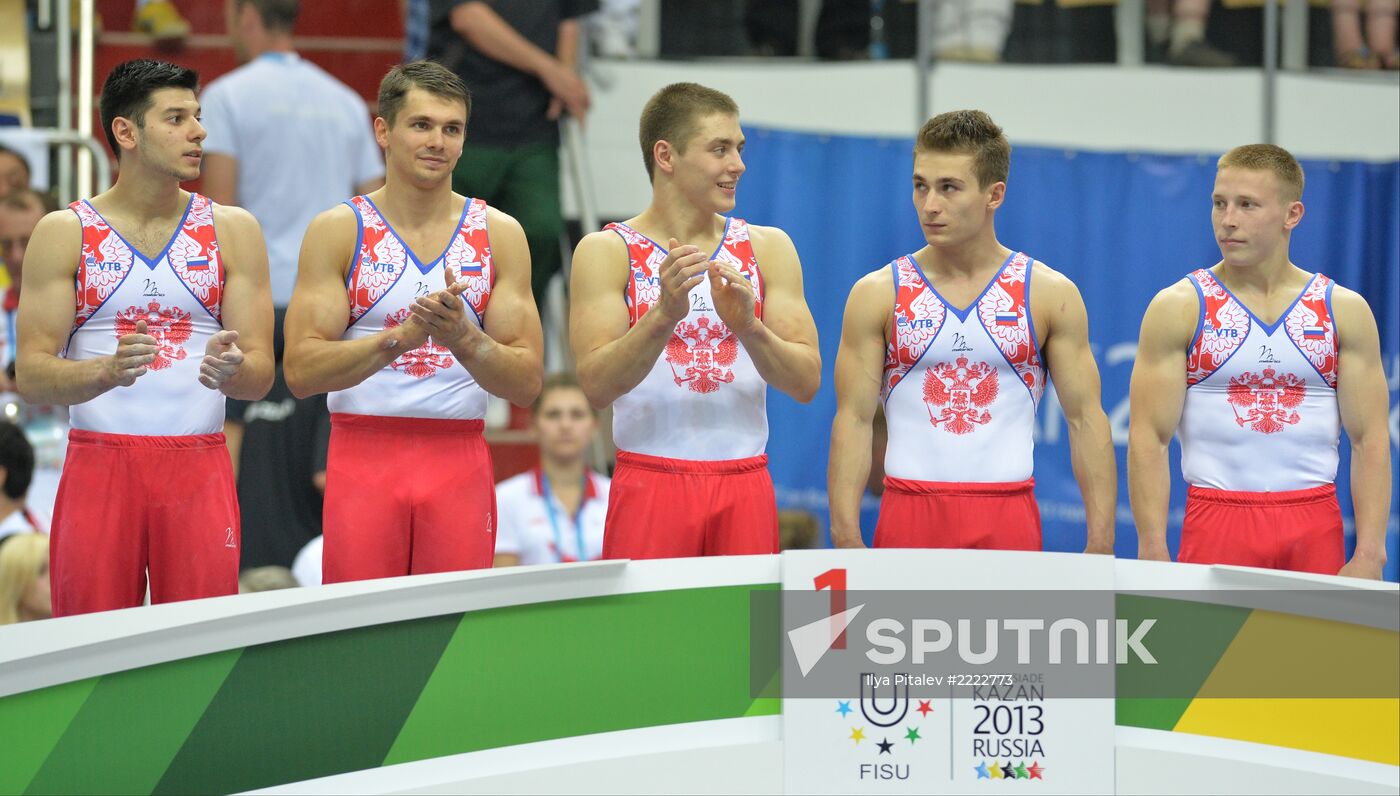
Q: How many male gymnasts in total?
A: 5